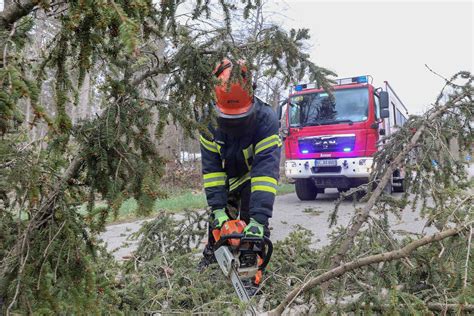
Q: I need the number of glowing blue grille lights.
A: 2